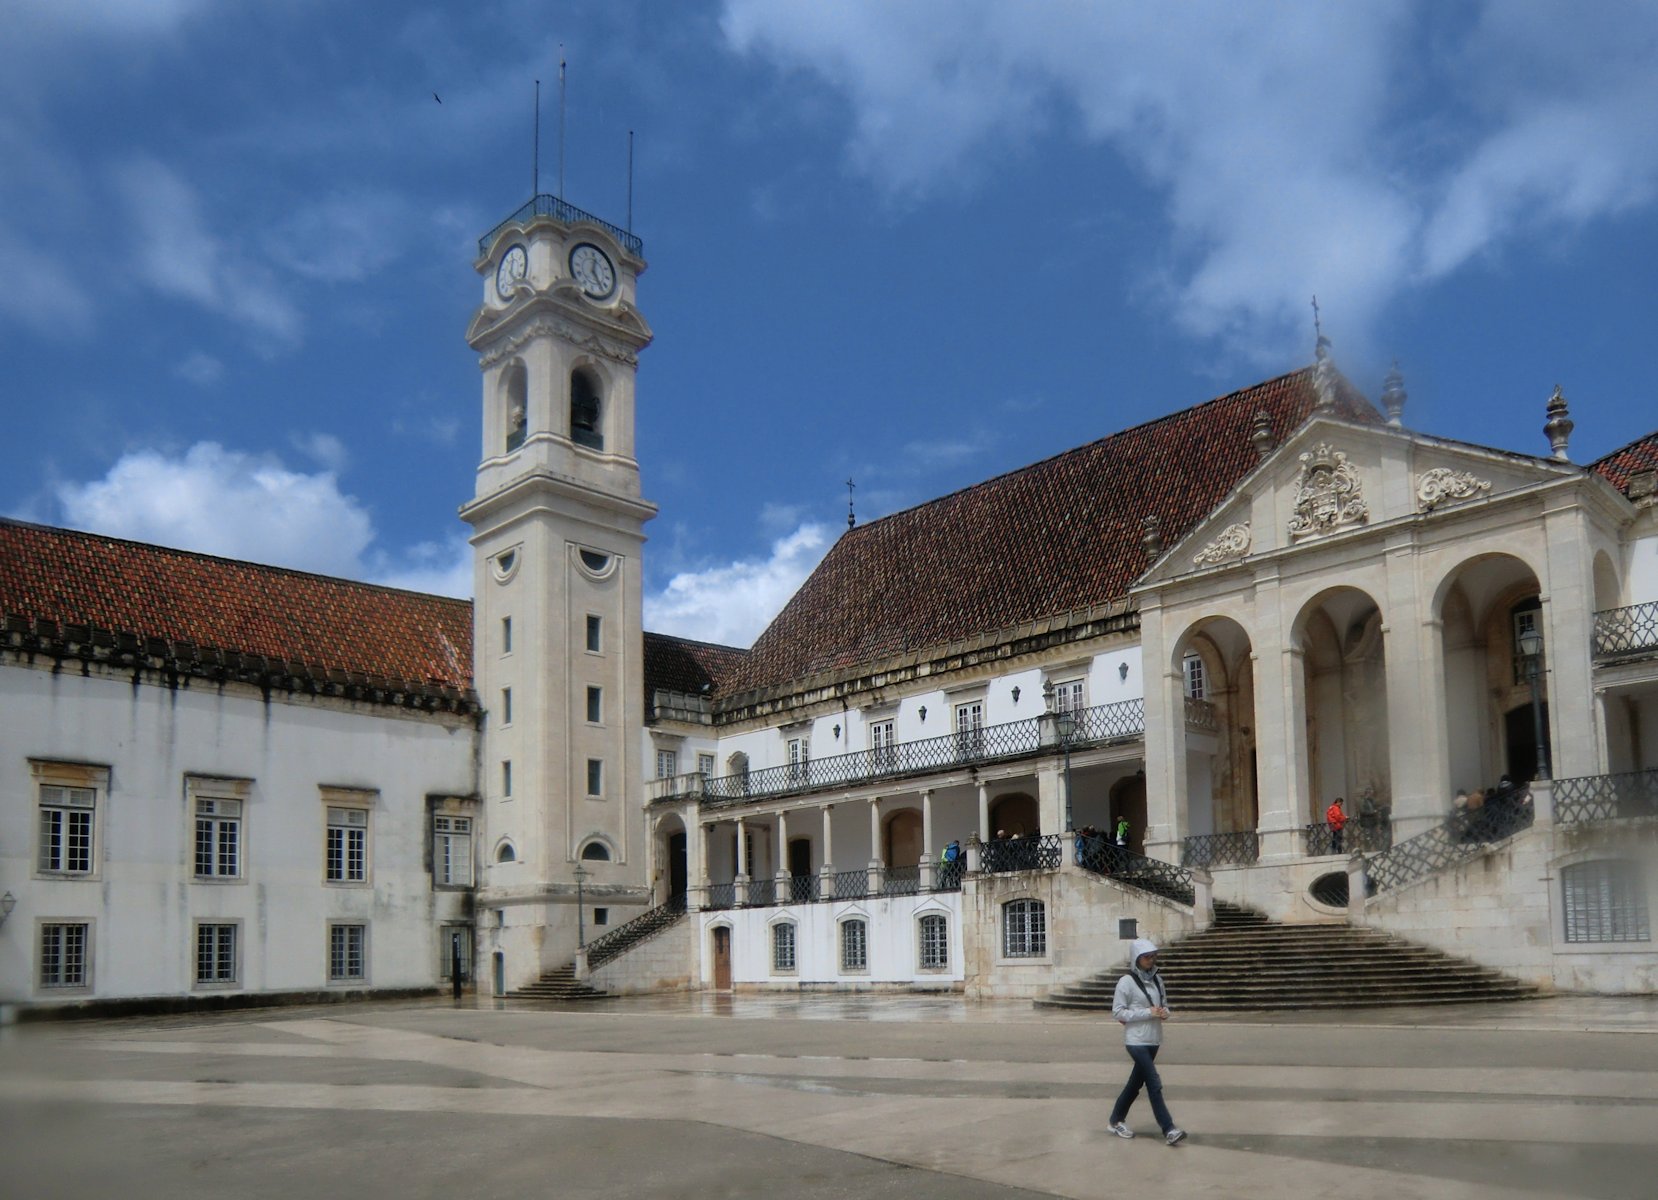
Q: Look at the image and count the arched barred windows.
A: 5